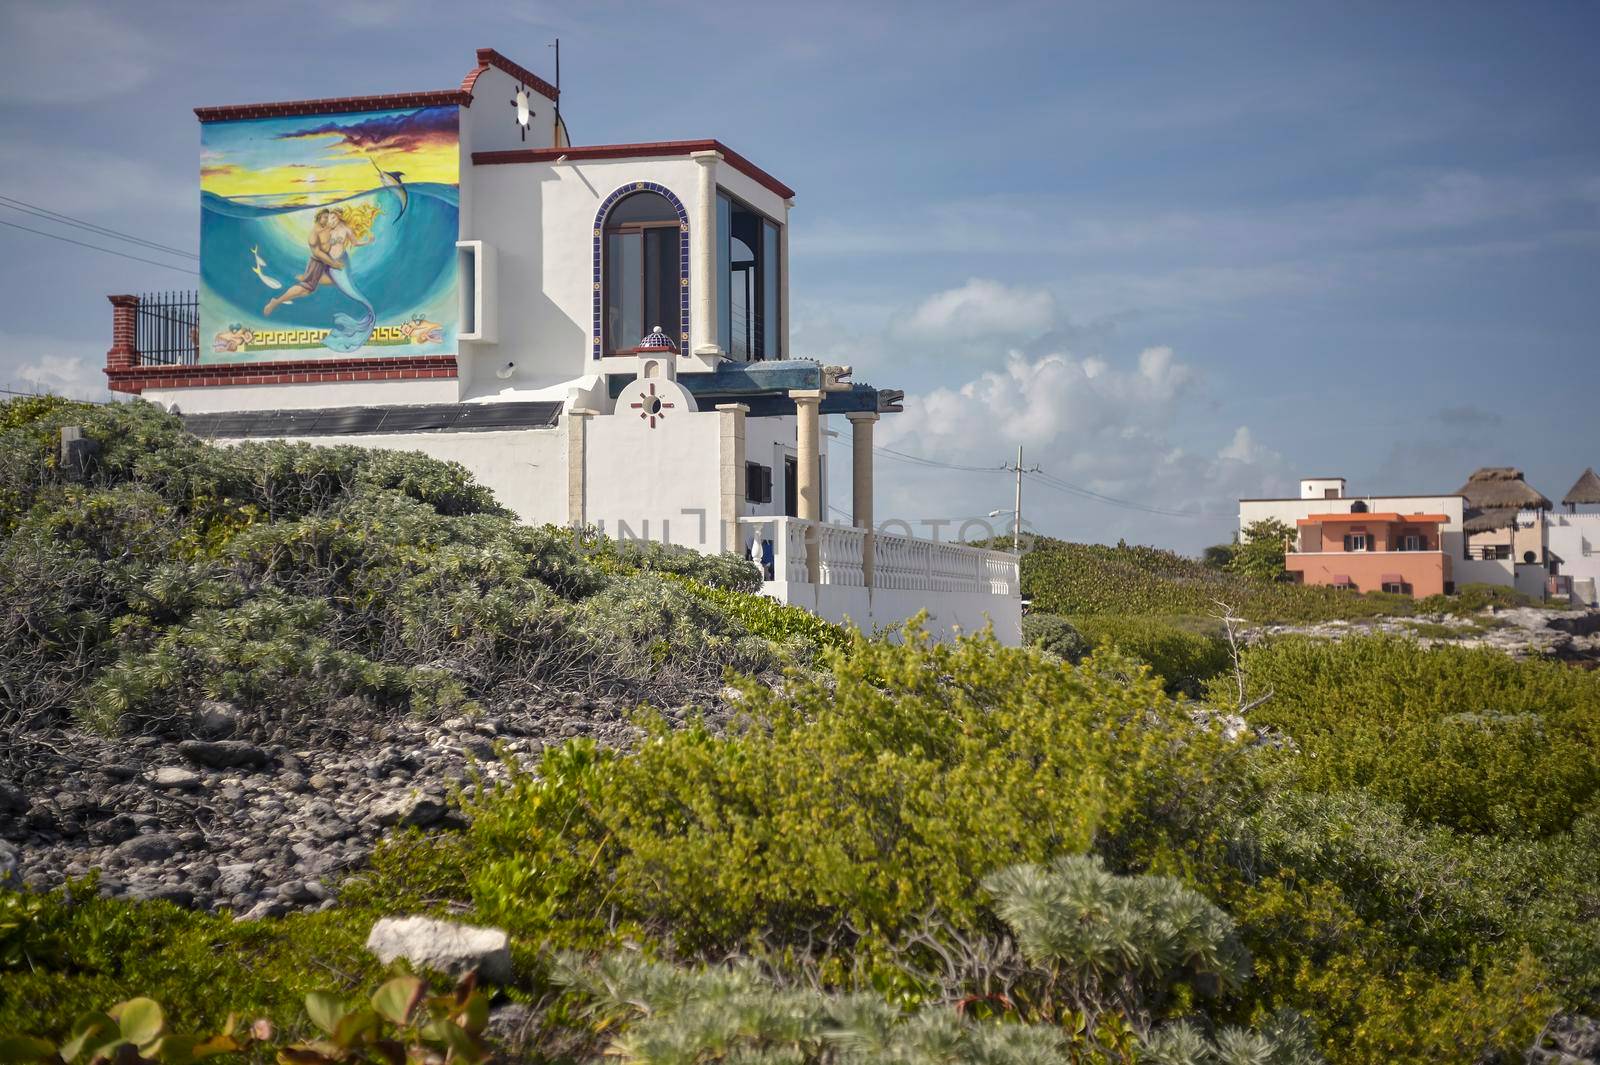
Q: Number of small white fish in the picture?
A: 2